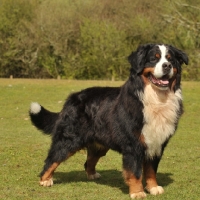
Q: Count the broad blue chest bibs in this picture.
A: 0